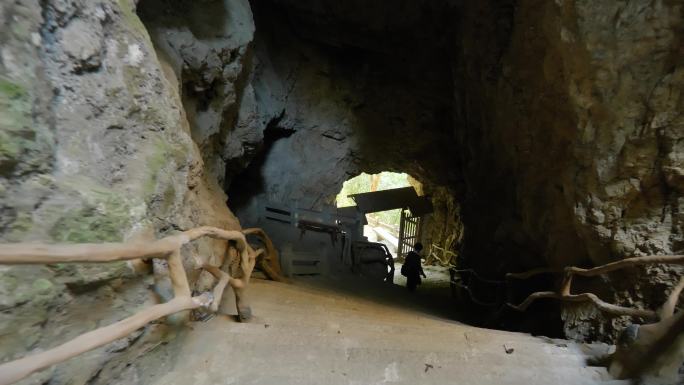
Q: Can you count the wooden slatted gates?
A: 1